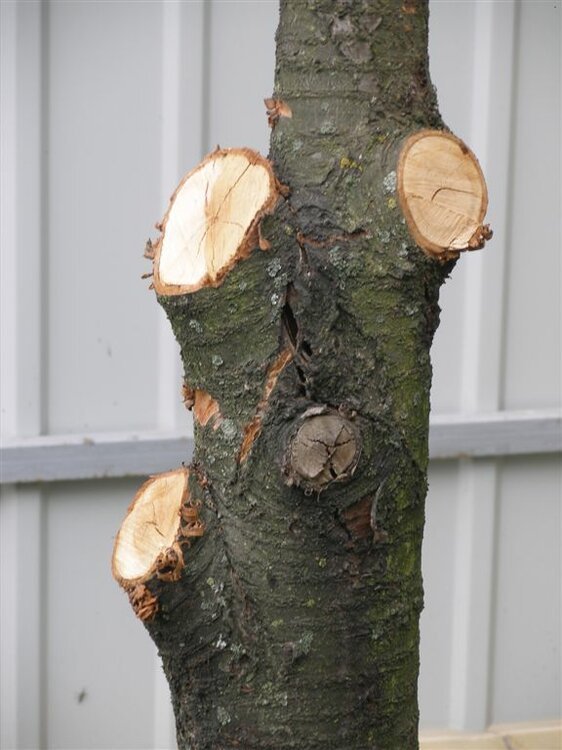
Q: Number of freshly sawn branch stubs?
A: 3